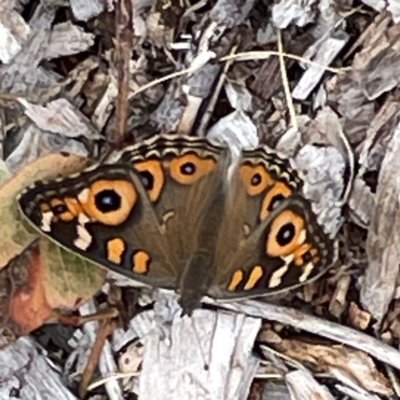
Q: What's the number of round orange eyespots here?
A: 6